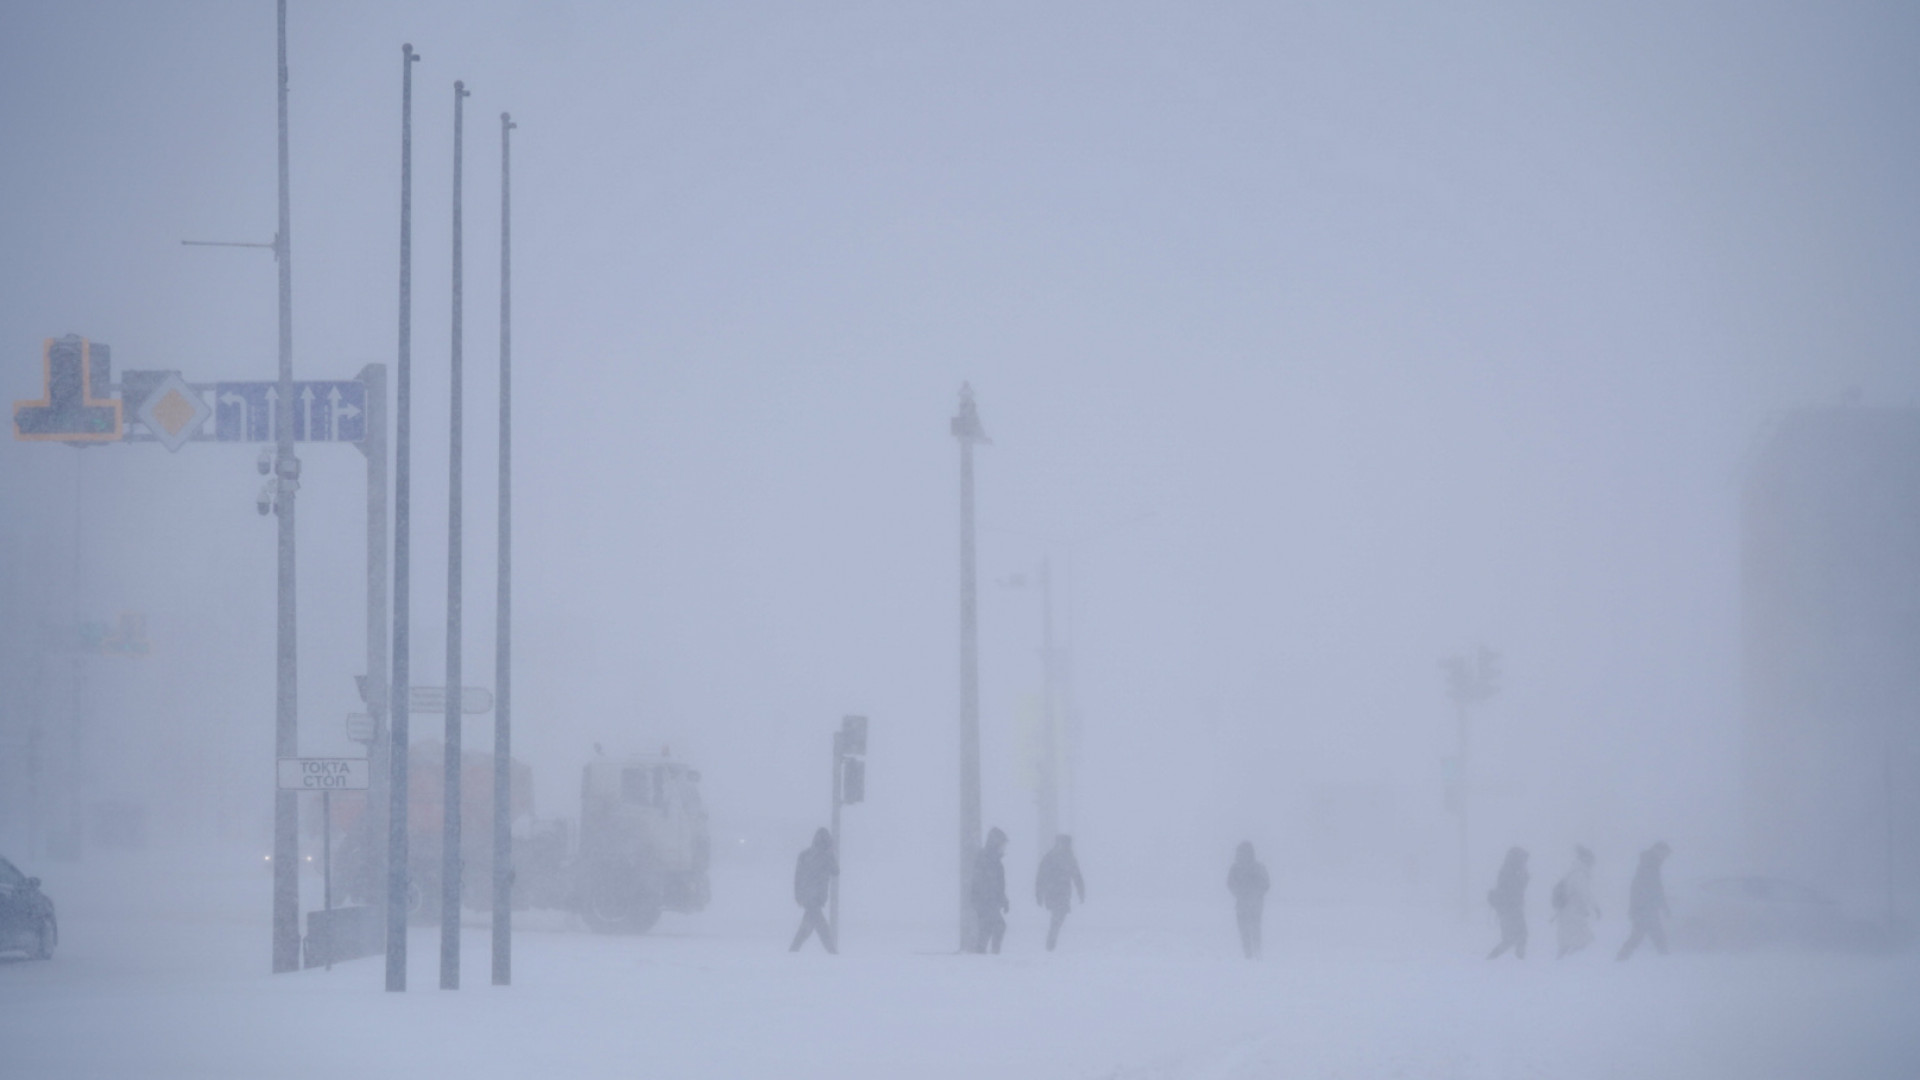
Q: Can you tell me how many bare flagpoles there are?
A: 3